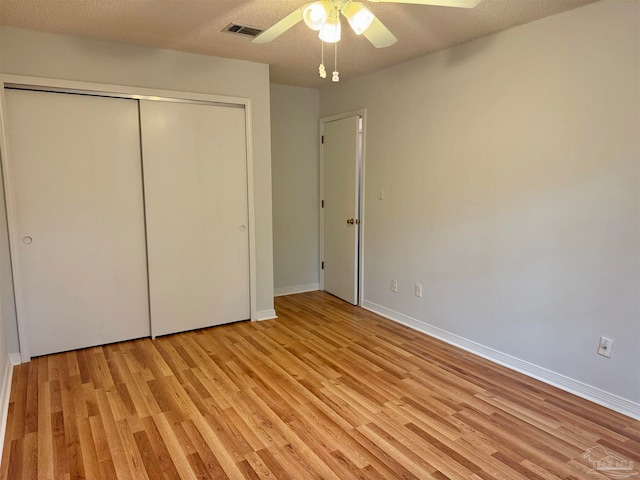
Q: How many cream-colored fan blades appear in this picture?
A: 3